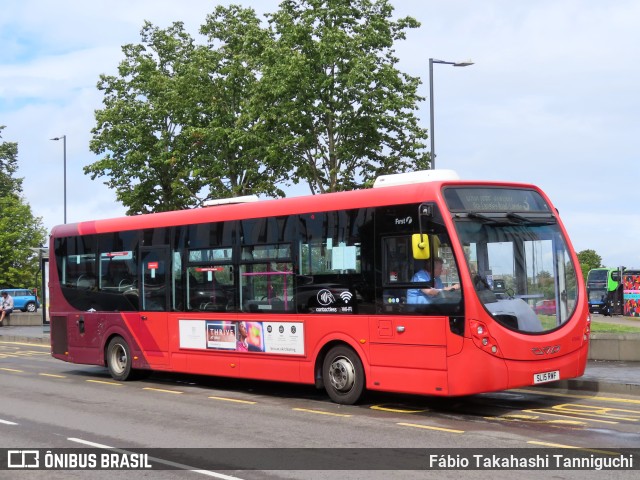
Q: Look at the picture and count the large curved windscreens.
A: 1